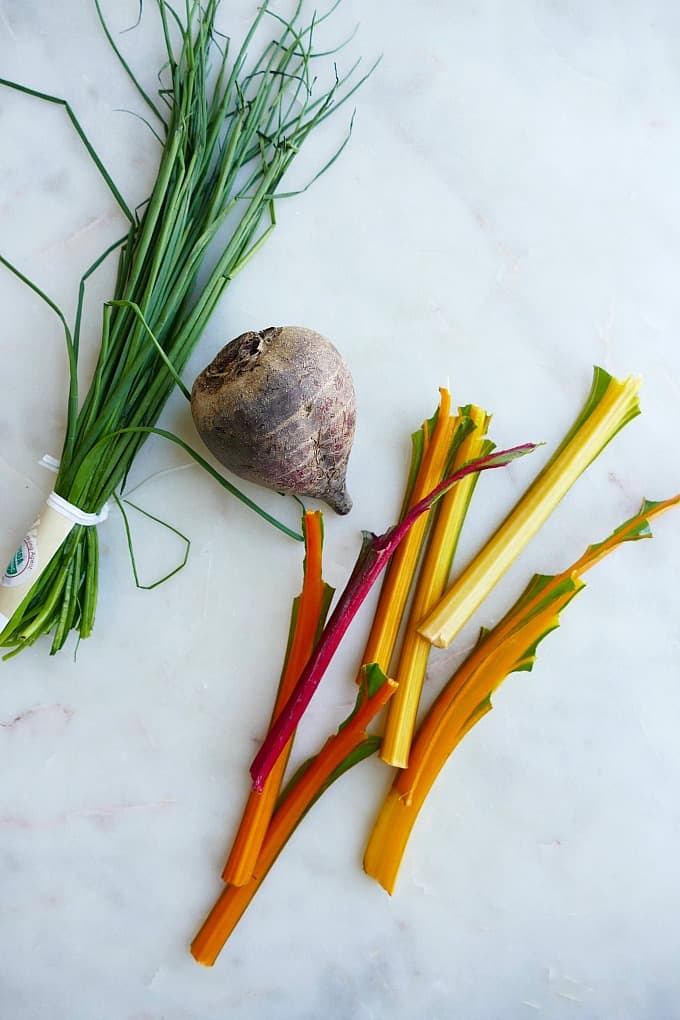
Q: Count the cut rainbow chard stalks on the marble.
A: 7